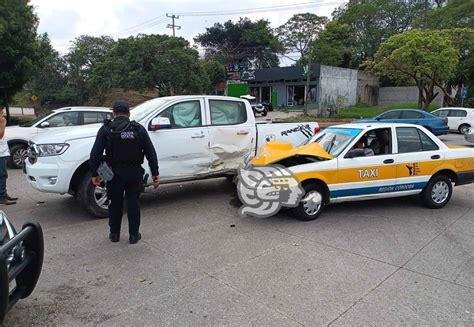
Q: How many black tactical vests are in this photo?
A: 1